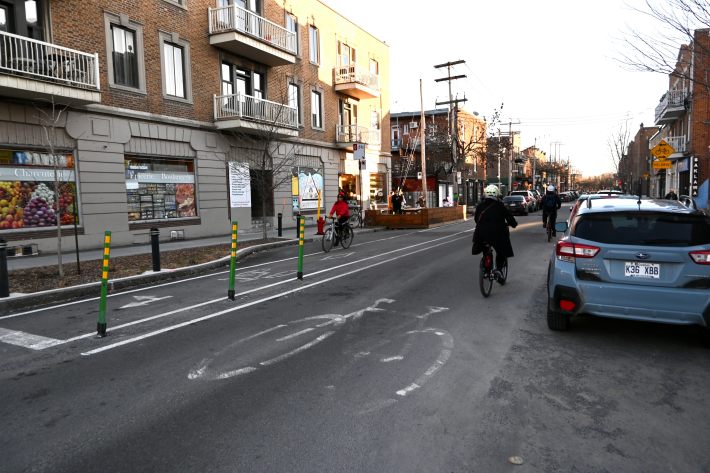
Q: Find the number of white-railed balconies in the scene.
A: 7